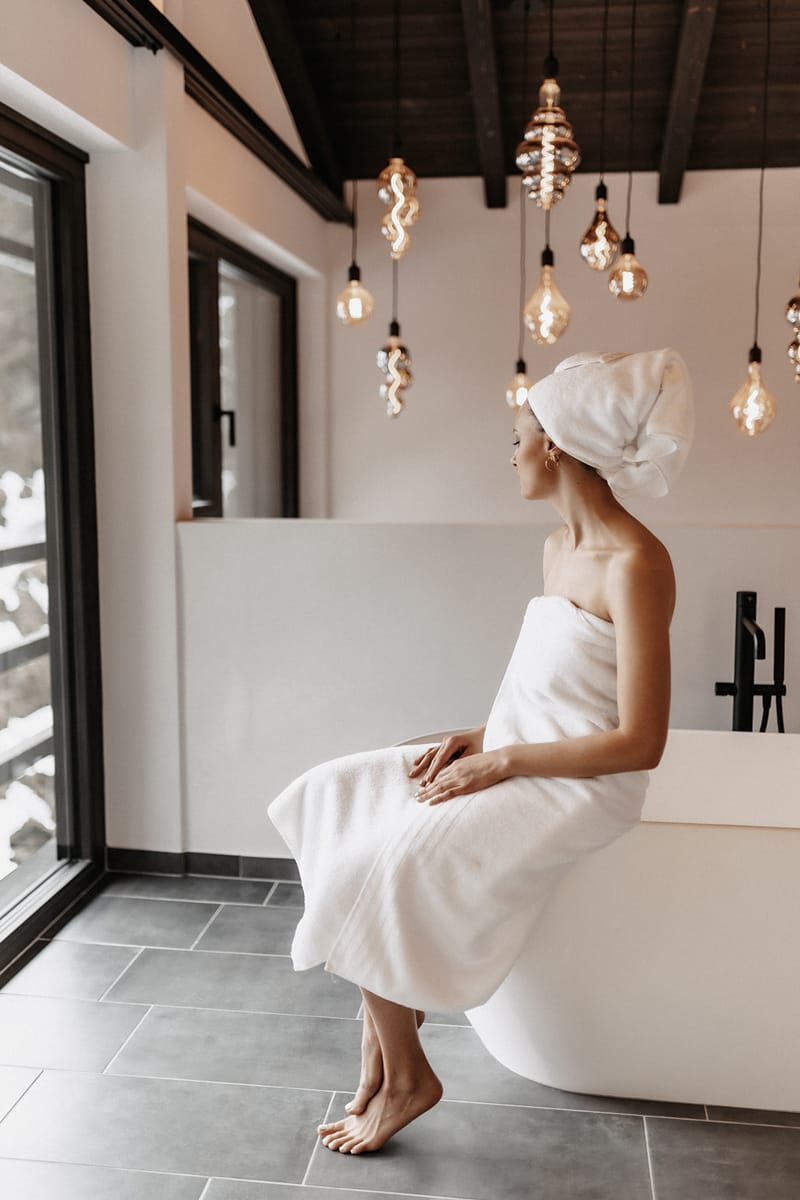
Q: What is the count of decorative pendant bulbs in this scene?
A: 10